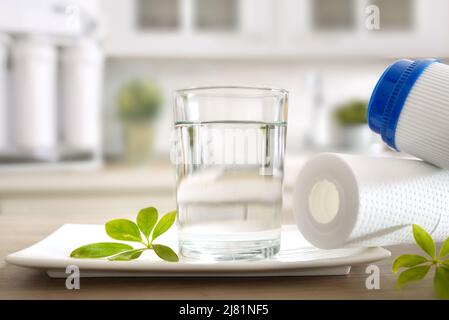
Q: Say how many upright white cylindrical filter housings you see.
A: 3